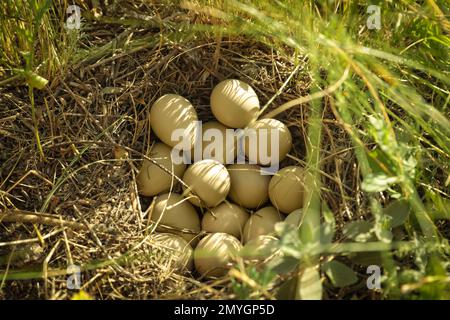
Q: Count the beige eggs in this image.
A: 15